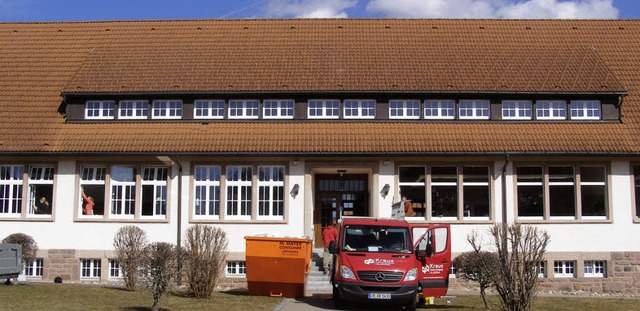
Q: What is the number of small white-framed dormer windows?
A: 14